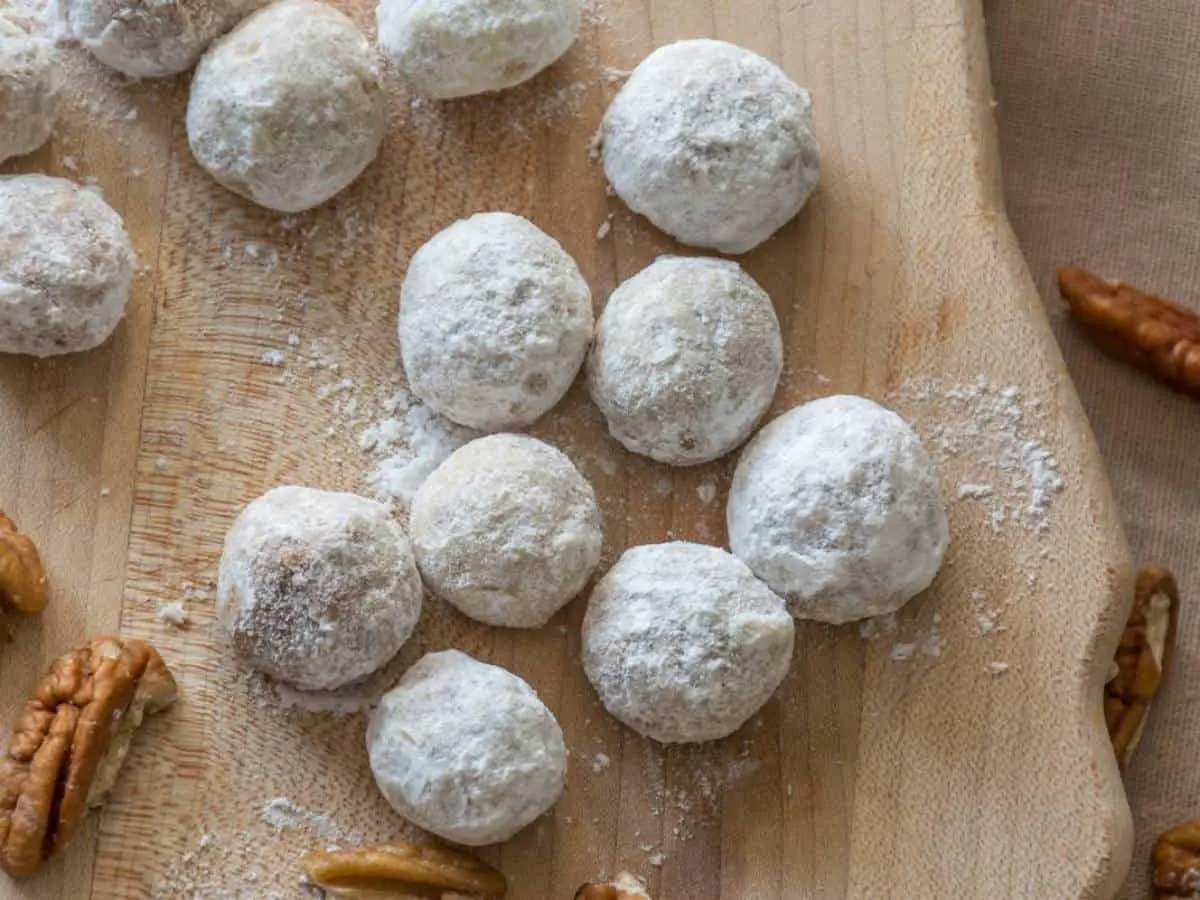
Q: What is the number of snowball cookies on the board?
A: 13